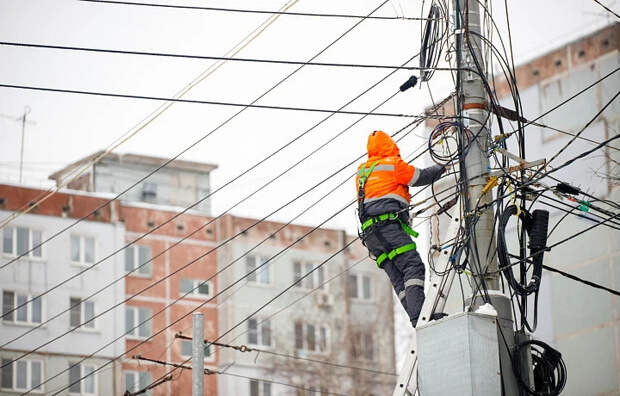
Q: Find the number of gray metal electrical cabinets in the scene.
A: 1